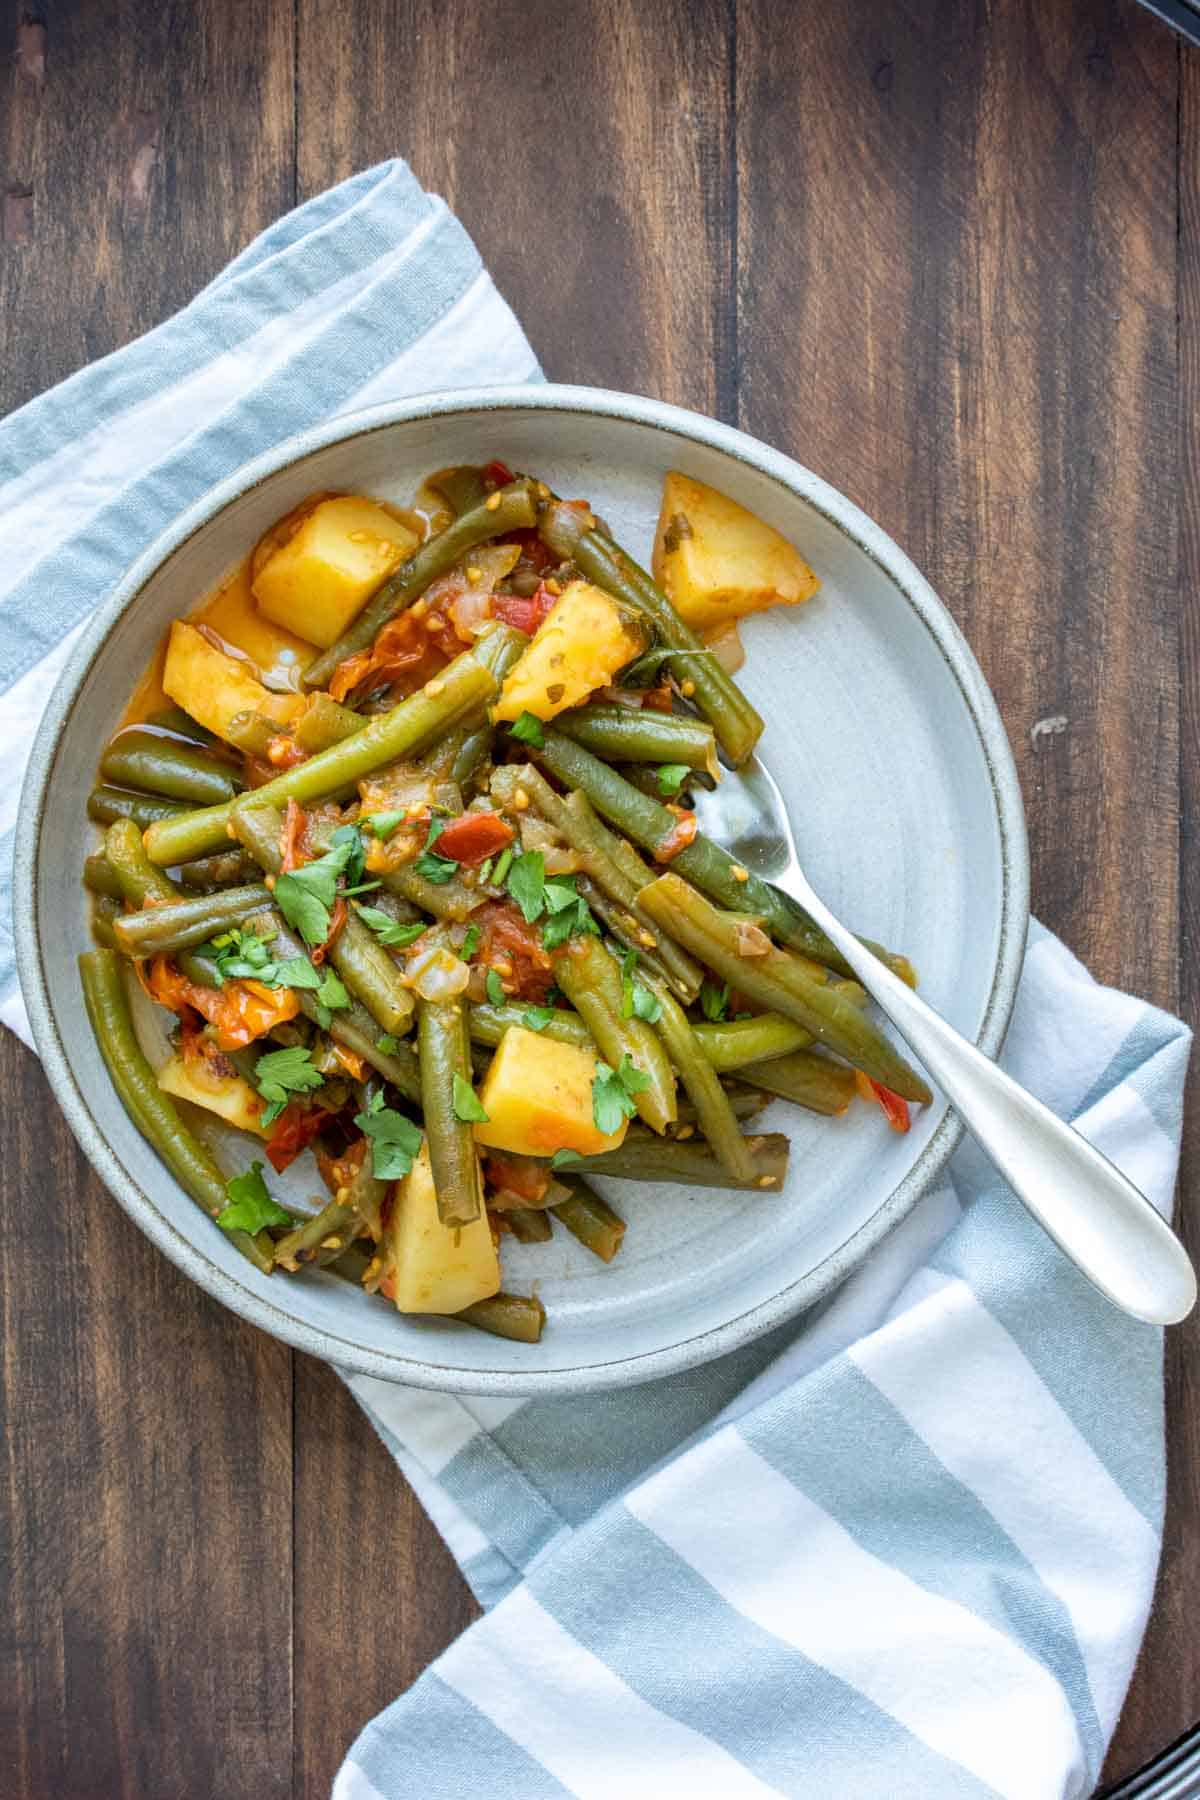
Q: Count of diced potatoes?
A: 7